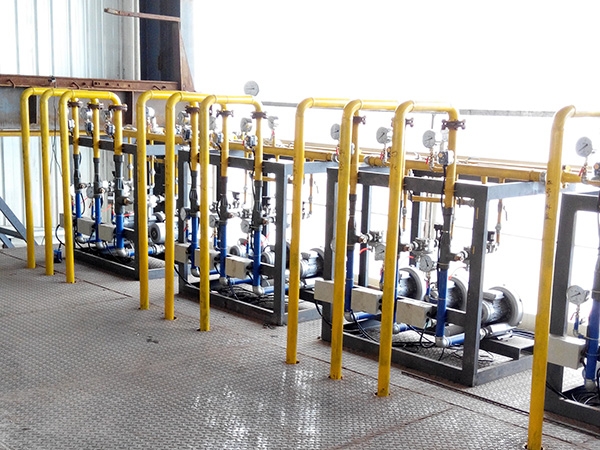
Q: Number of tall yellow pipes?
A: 10